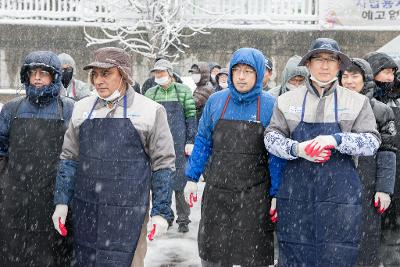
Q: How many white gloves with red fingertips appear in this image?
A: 8